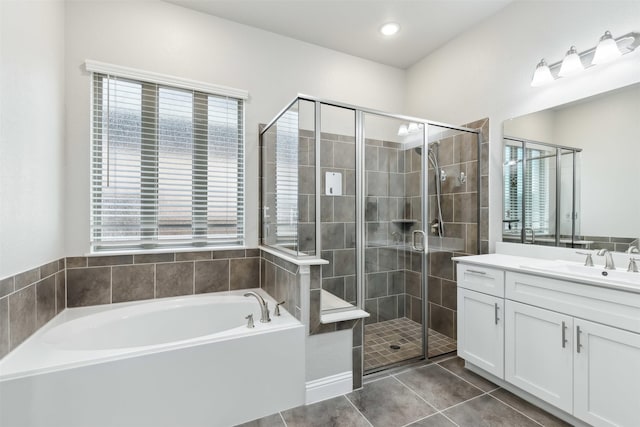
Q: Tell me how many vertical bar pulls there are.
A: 3